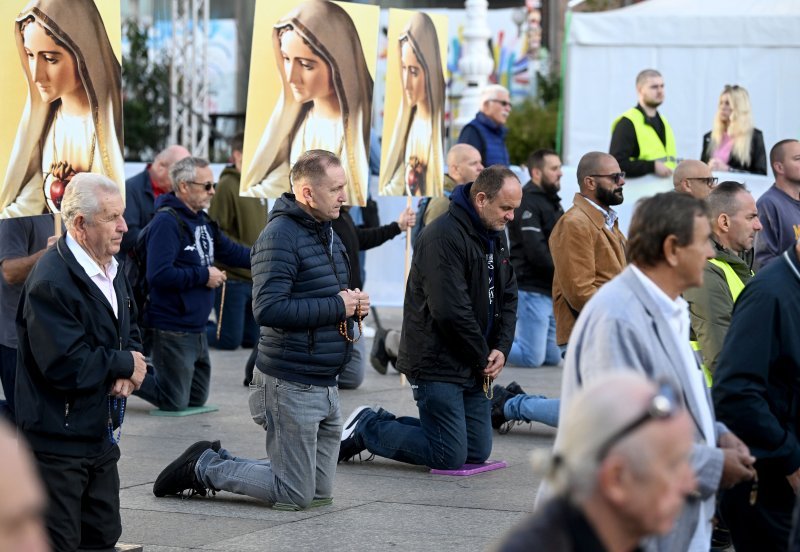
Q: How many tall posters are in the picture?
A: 3